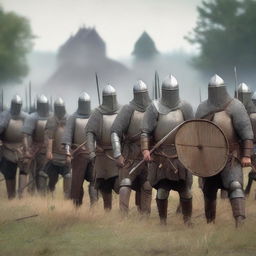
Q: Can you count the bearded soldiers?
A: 0